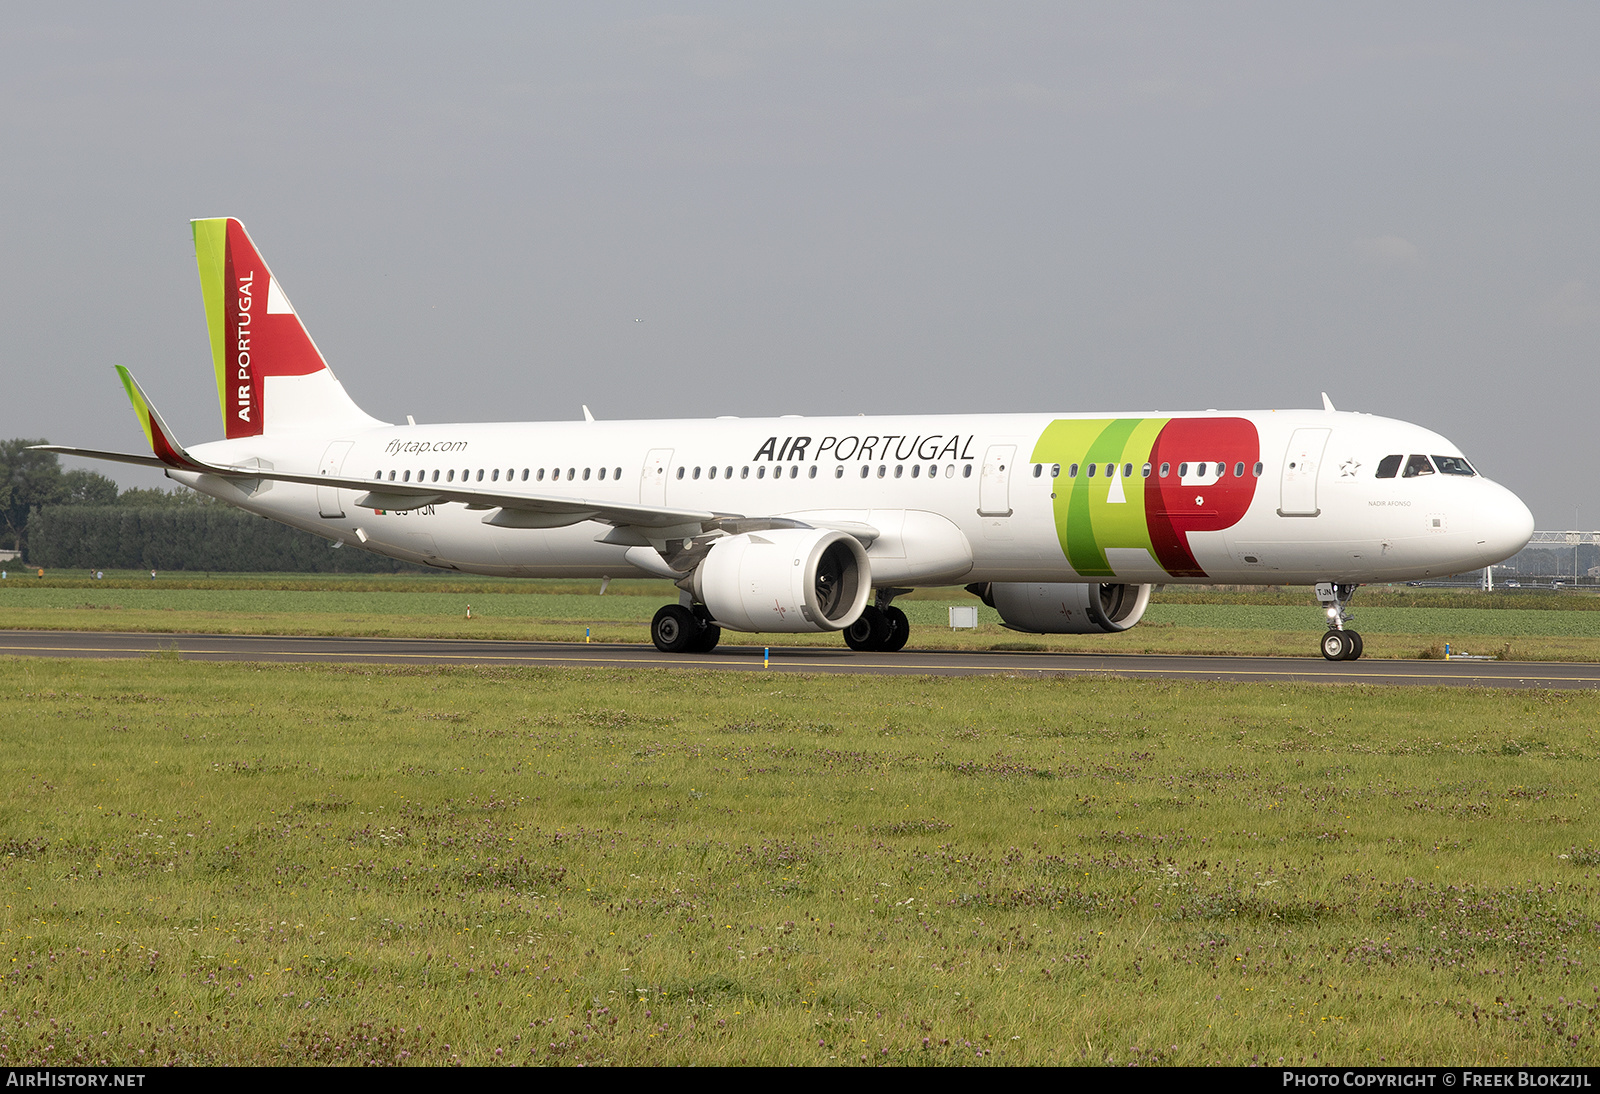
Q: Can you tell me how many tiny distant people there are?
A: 5